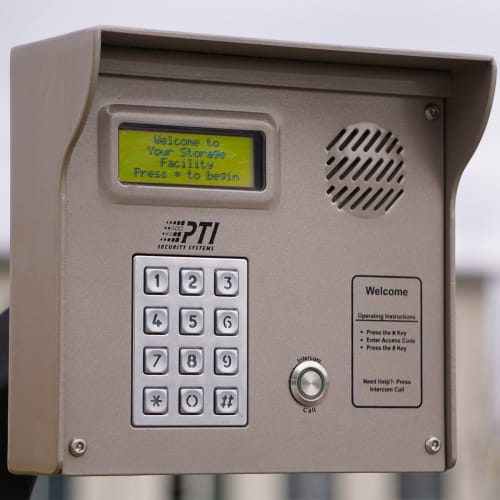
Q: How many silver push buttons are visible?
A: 13